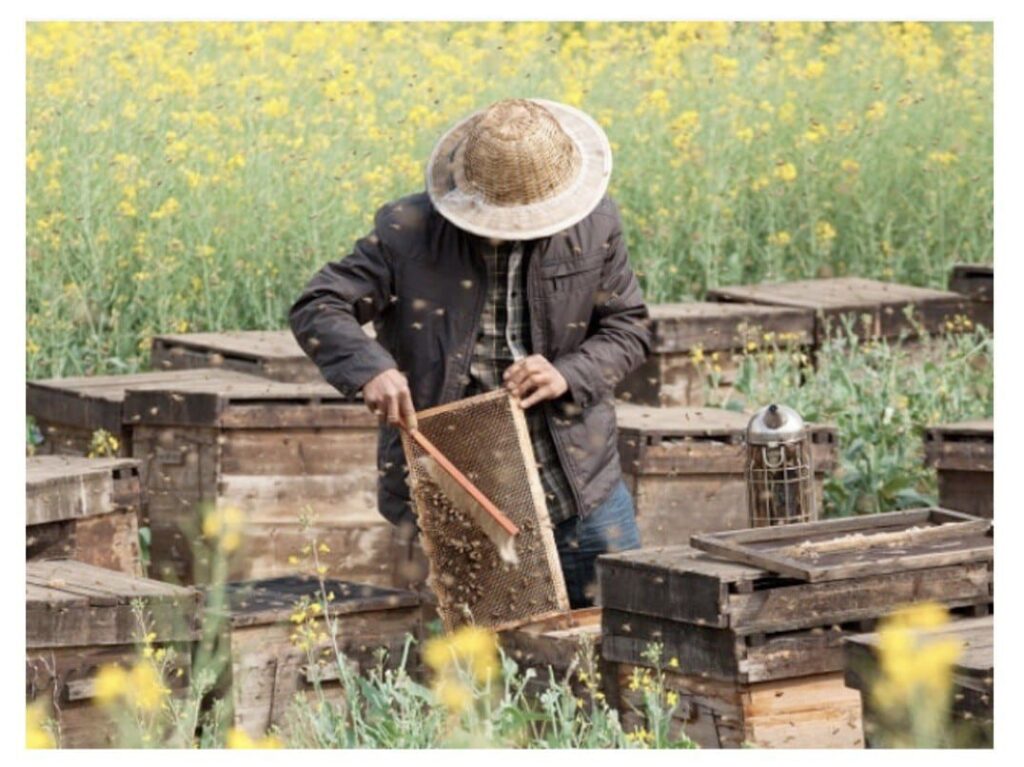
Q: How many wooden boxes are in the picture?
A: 14